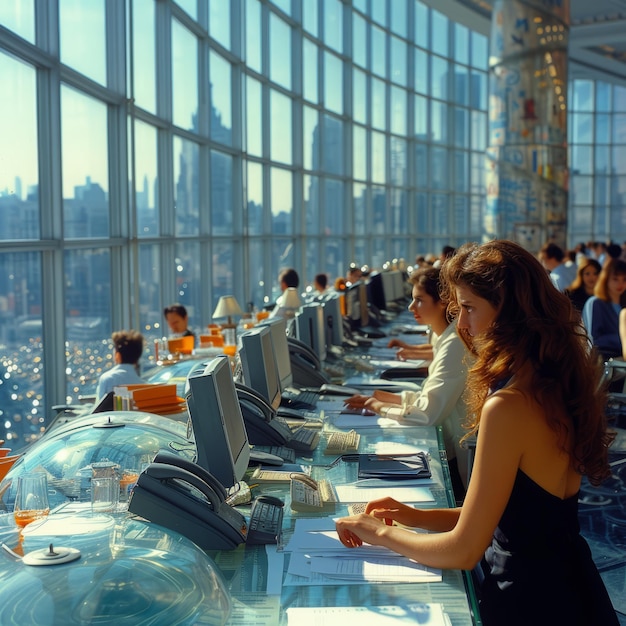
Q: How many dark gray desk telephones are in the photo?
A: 3